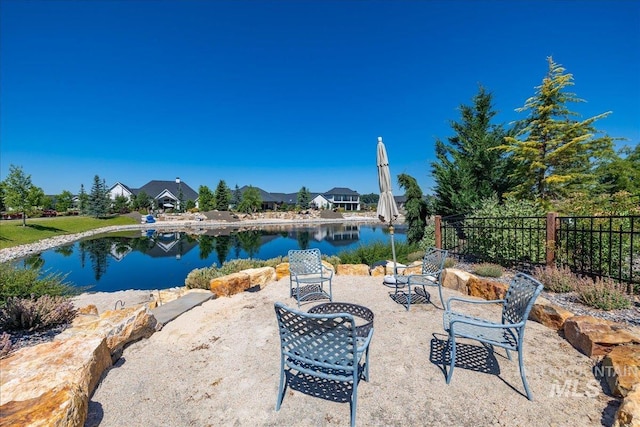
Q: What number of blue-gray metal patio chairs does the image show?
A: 4